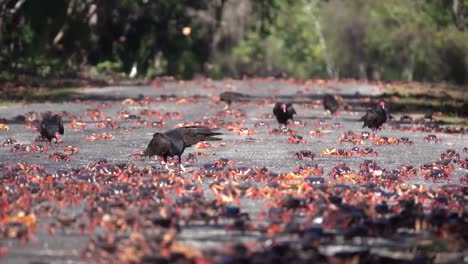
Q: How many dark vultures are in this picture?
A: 6